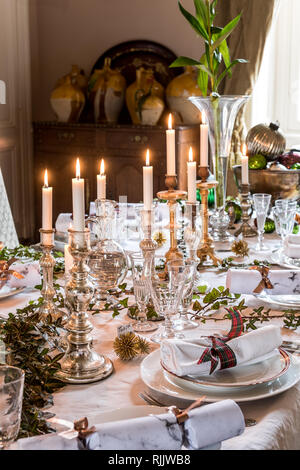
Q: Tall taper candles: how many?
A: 8